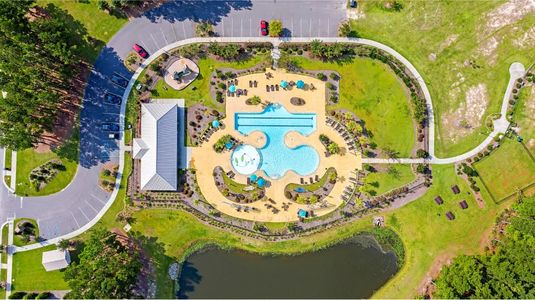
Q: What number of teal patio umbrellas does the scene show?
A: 8